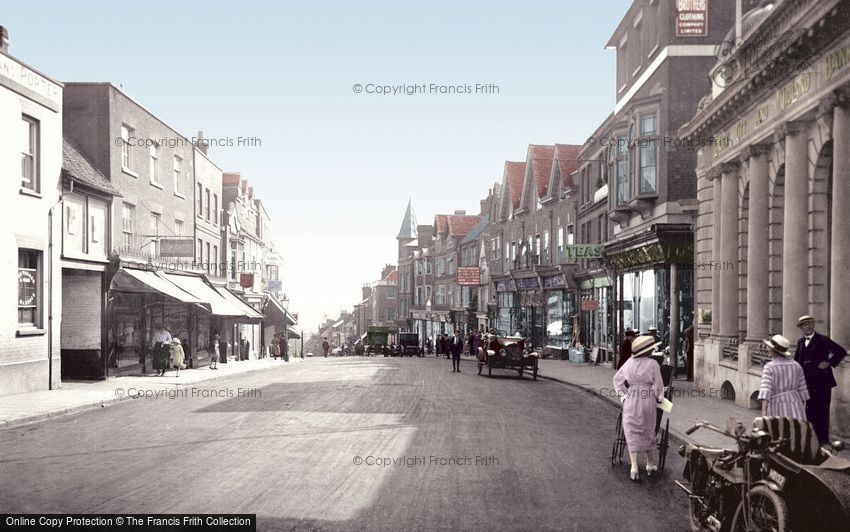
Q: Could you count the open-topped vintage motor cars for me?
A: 1